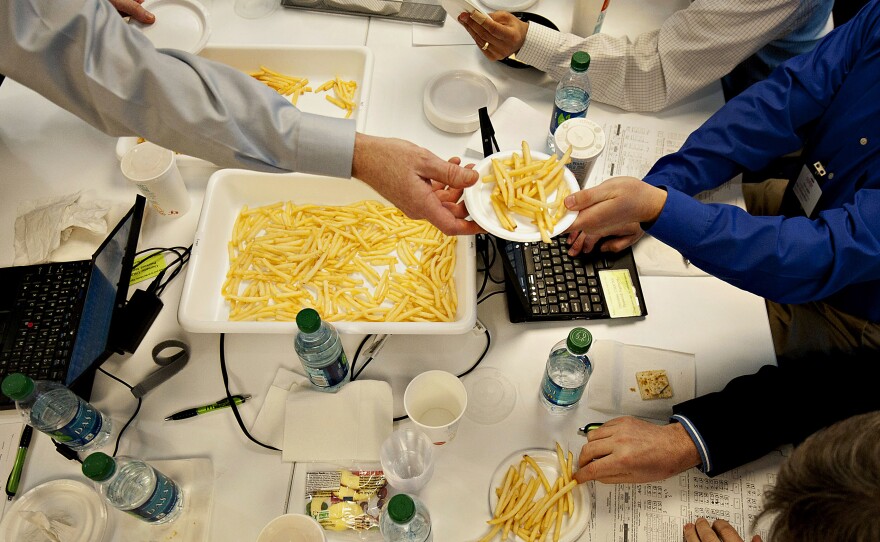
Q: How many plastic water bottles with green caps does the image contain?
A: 6